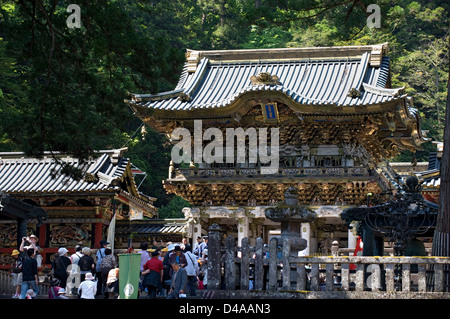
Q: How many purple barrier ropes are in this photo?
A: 0